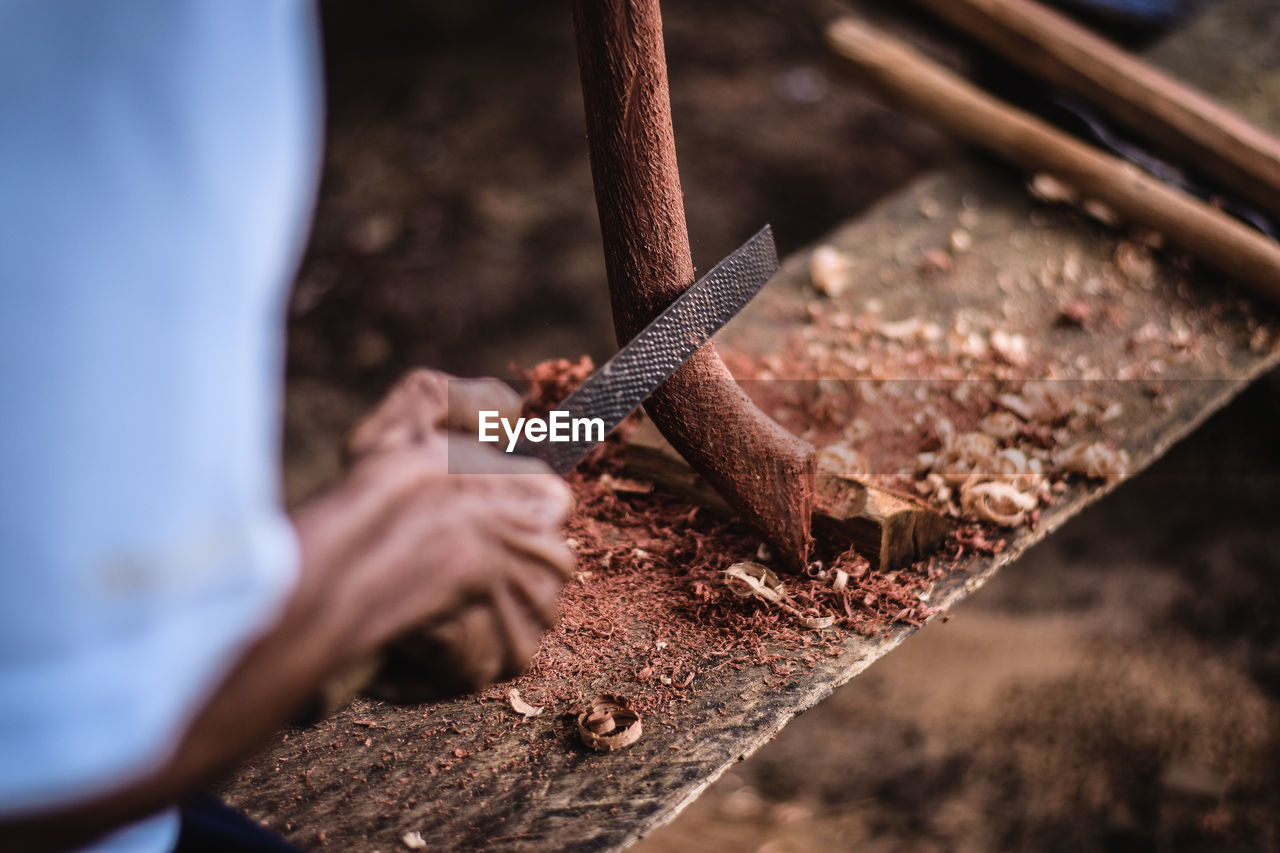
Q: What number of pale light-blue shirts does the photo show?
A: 1